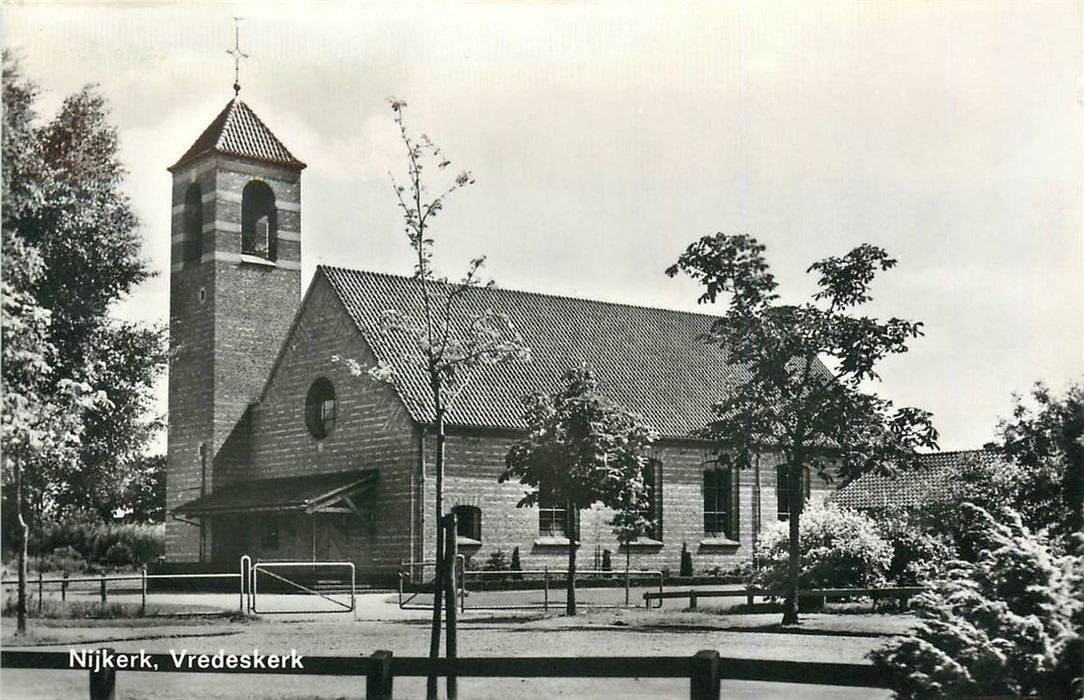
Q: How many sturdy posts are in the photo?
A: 3